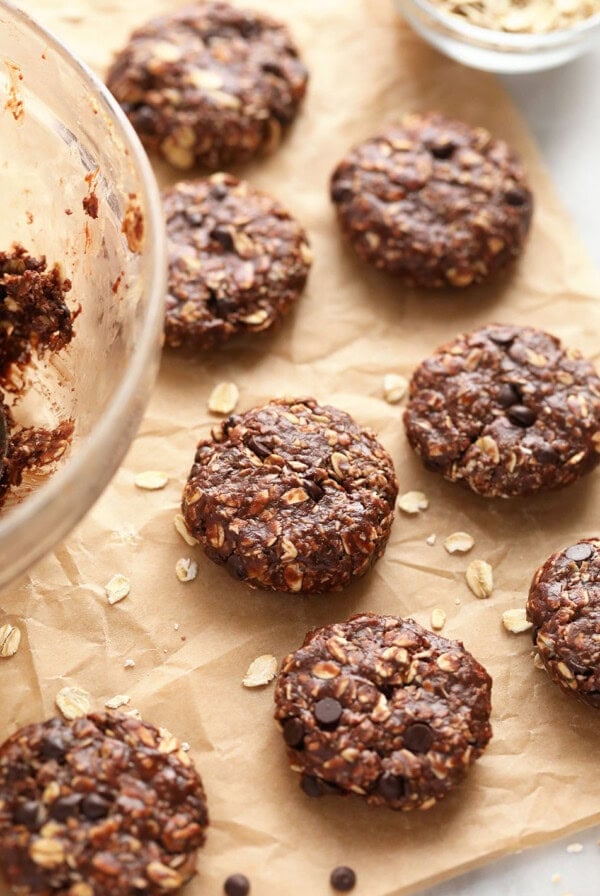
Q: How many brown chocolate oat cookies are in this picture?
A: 8